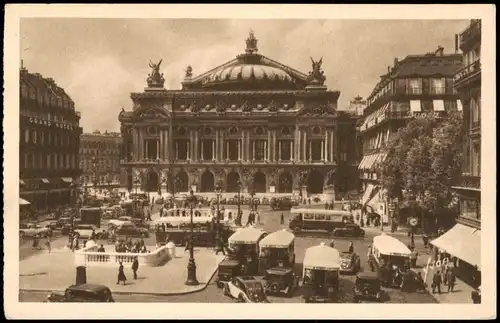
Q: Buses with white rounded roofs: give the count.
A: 4